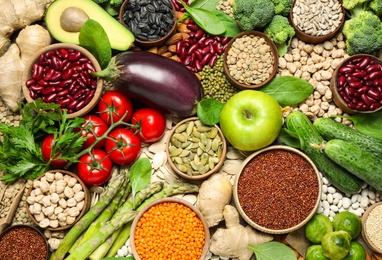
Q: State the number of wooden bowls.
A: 11